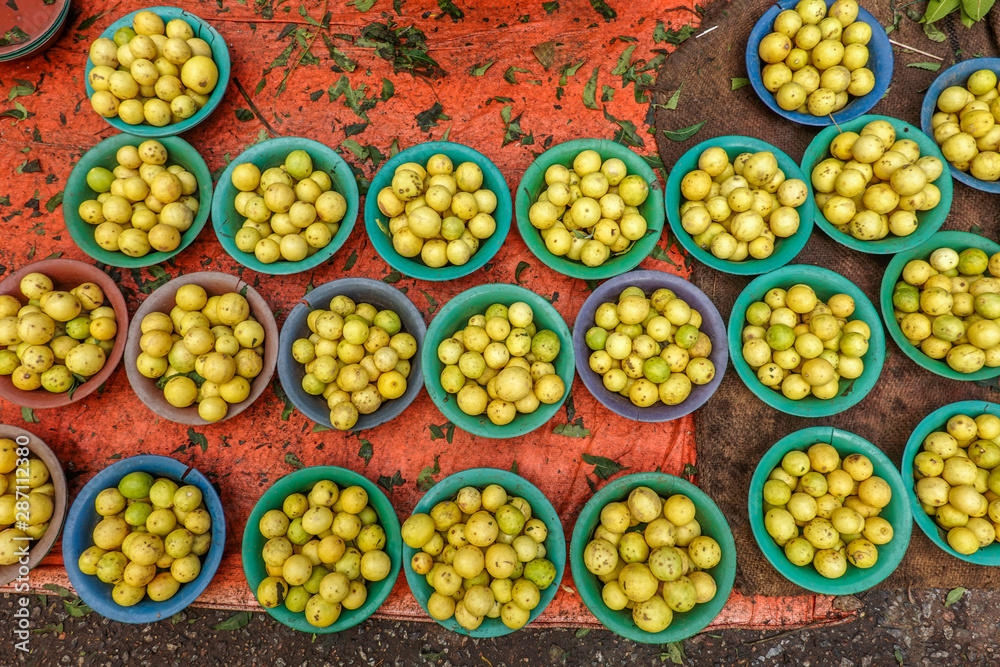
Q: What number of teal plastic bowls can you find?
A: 15